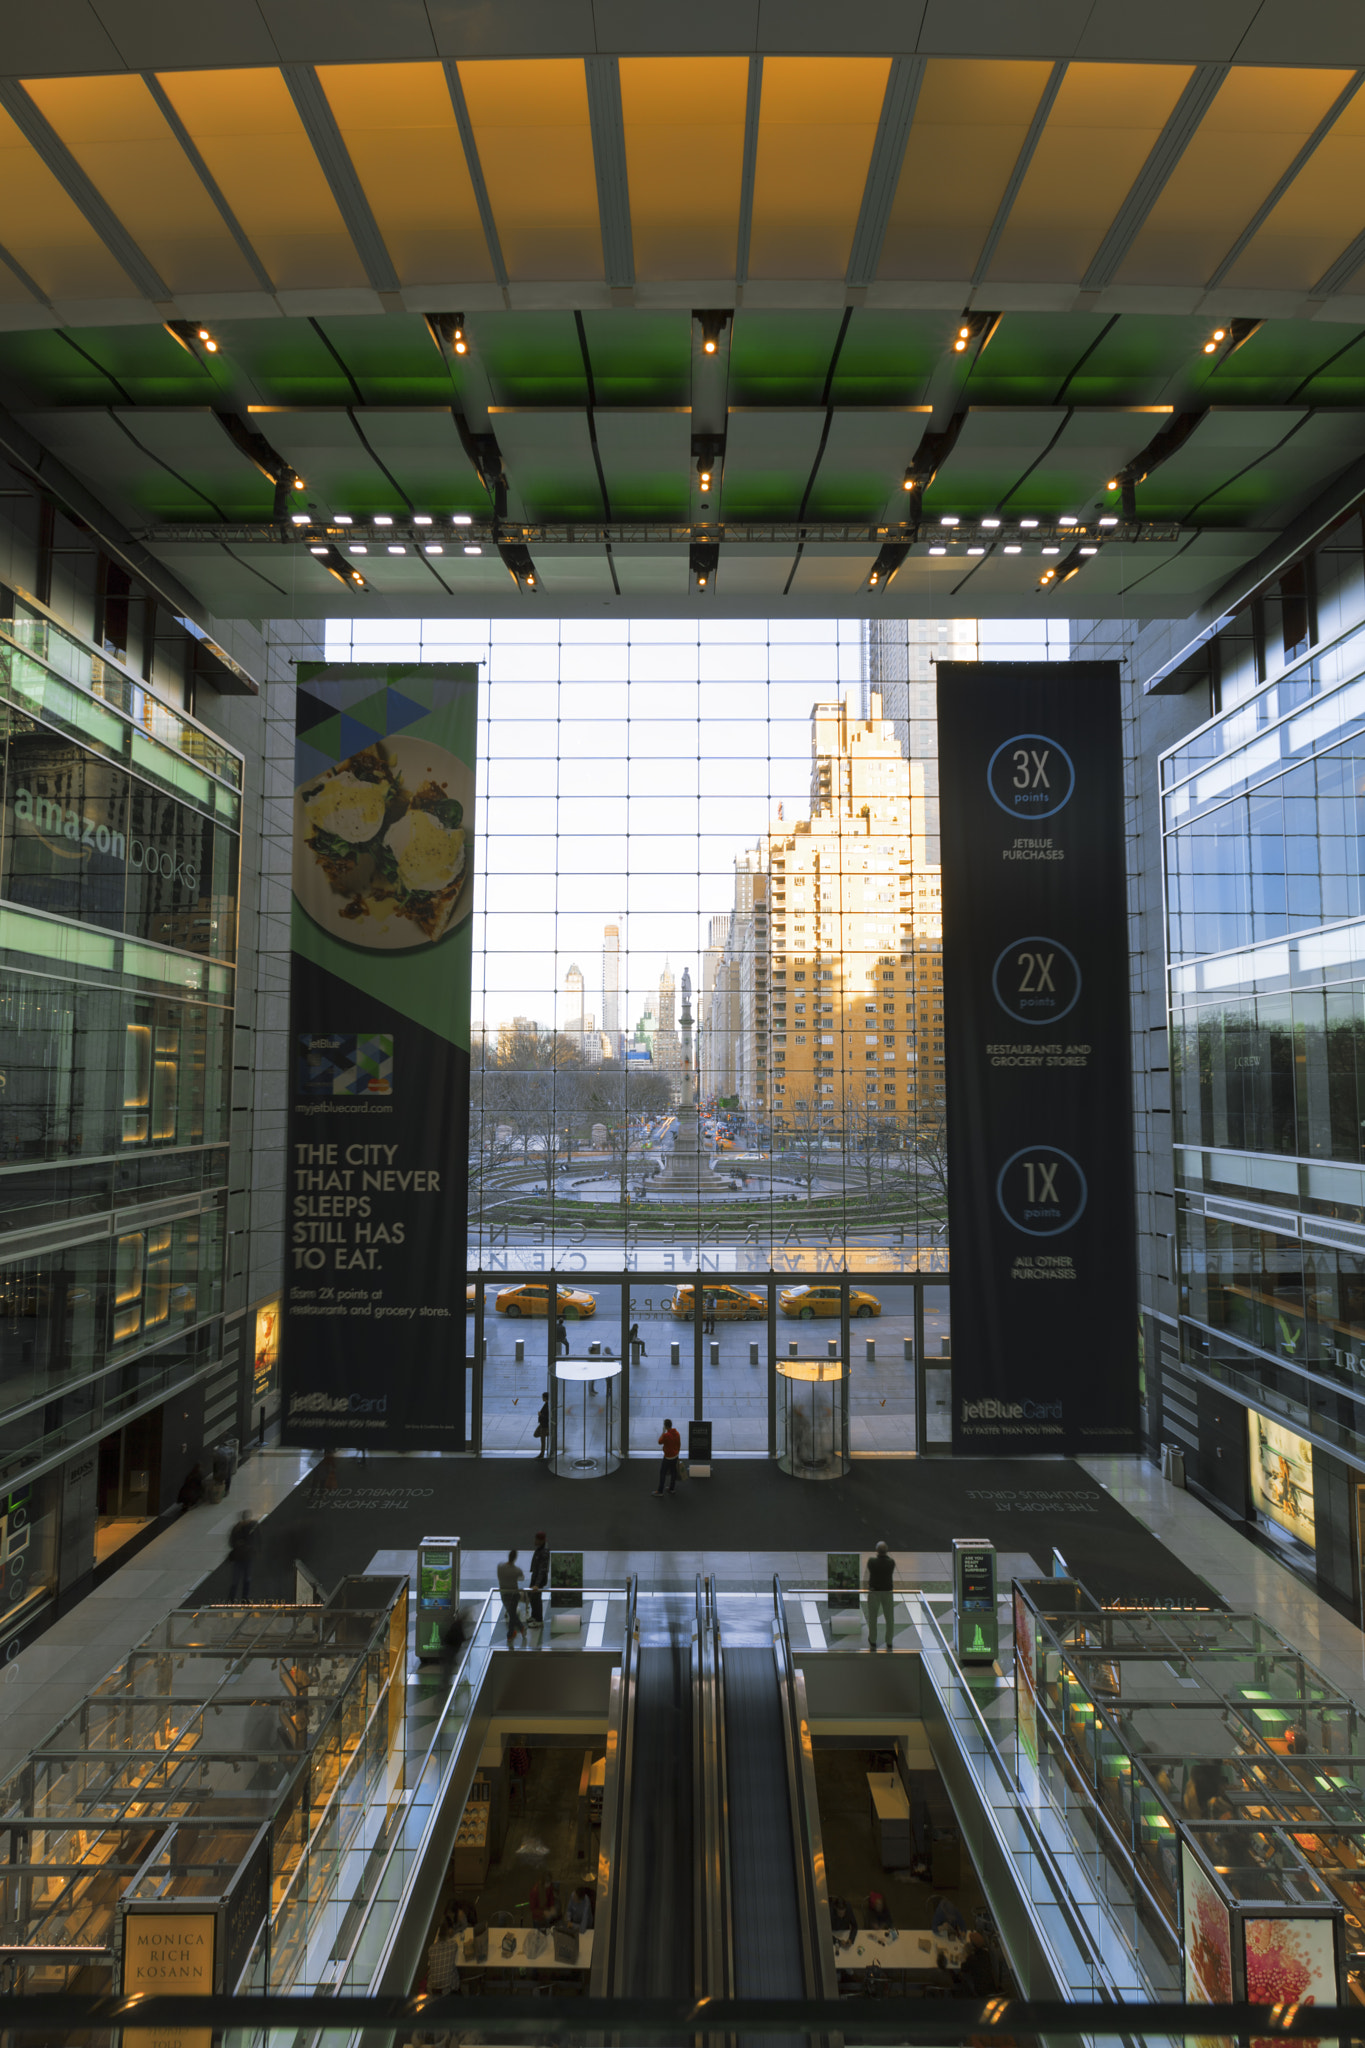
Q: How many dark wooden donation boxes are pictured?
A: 0